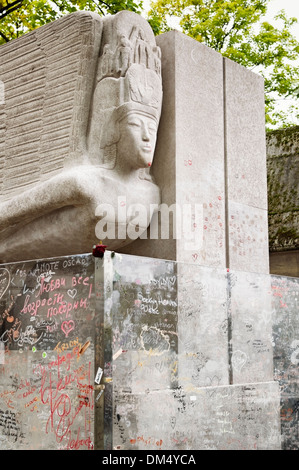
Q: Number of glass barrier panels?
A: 2